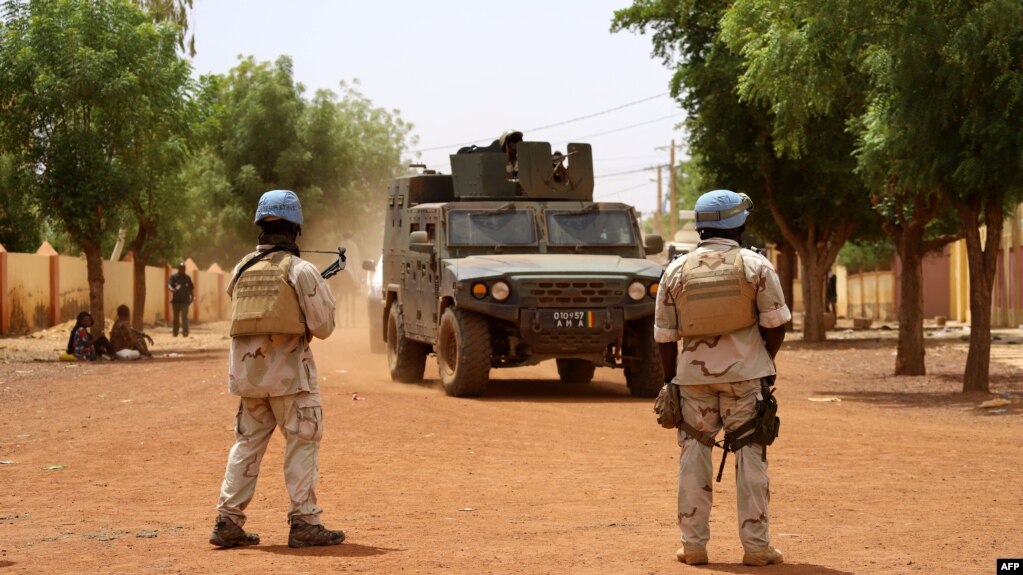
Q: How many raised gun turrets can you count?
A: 1